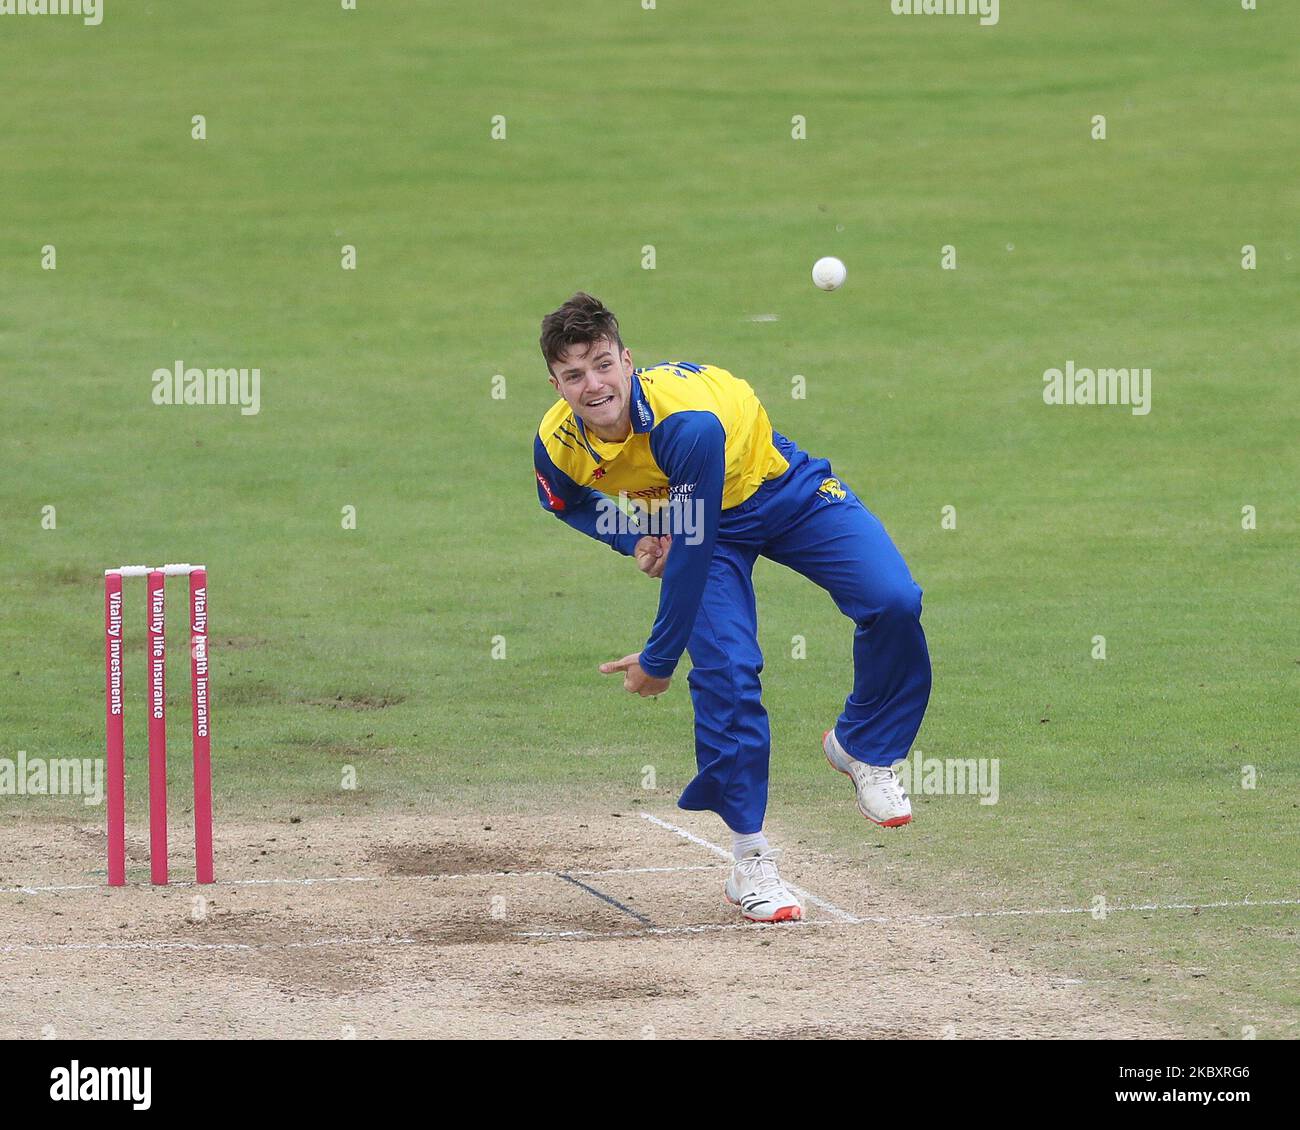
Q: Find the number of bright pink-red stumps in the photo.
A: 3